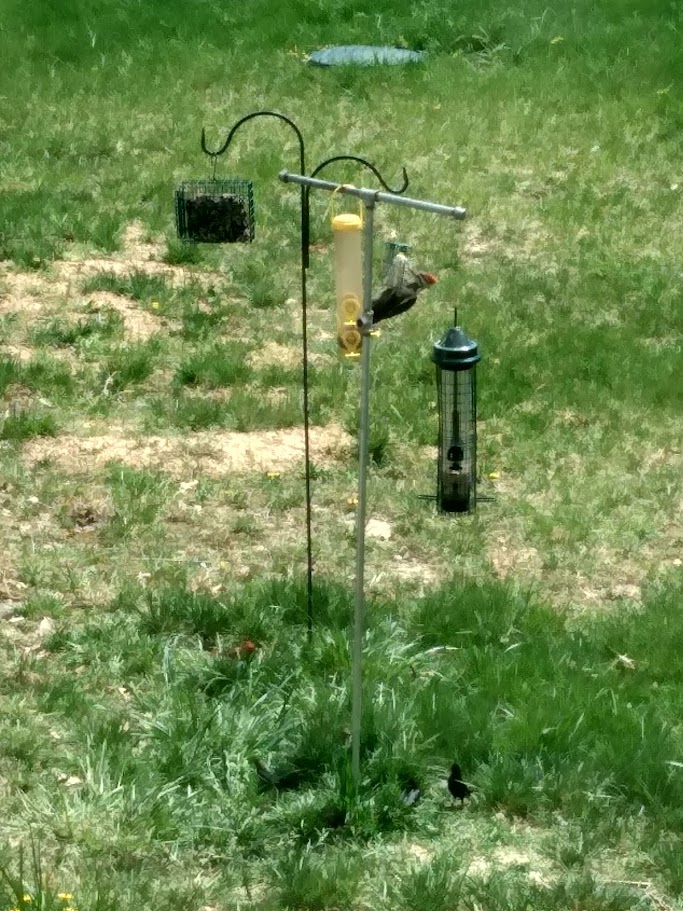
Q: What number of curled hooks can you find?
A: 2